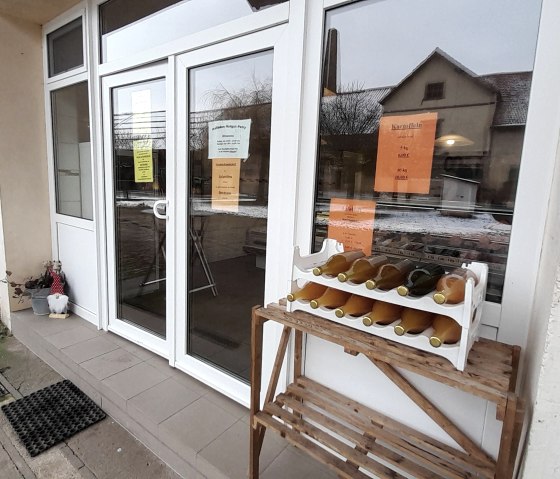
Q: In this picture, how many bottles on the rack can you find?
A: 11